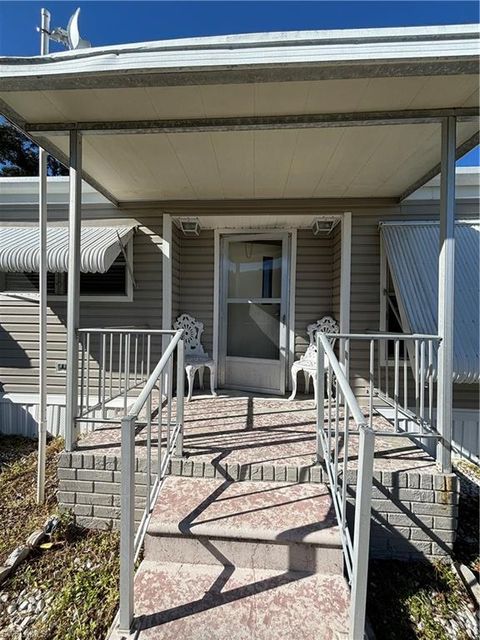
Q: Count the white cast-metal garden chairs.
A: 2